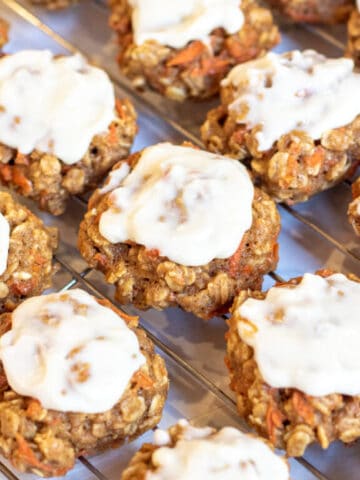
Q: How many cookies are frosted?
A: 8